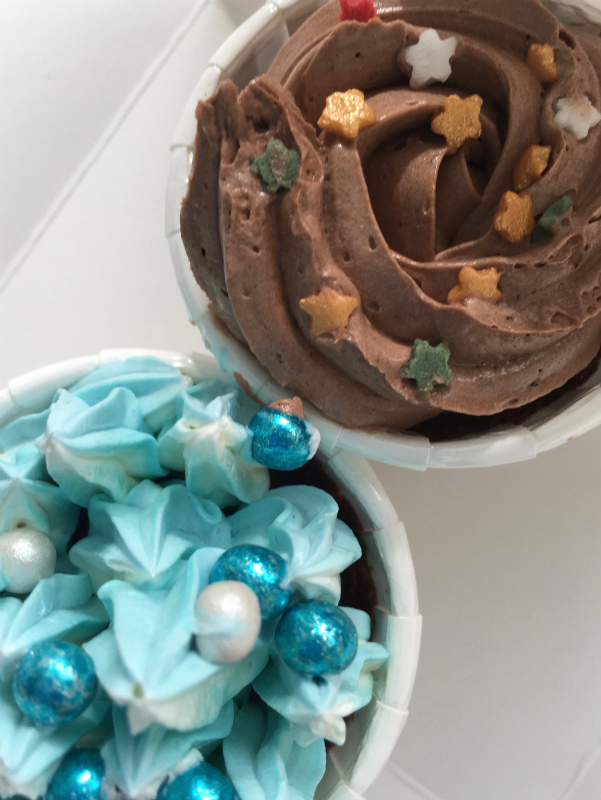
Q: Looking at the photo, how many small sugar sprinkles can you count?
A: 13